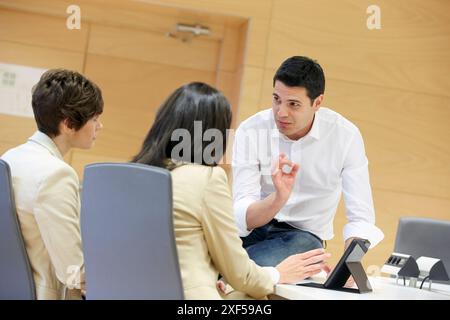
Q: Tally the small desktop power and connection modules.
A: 2